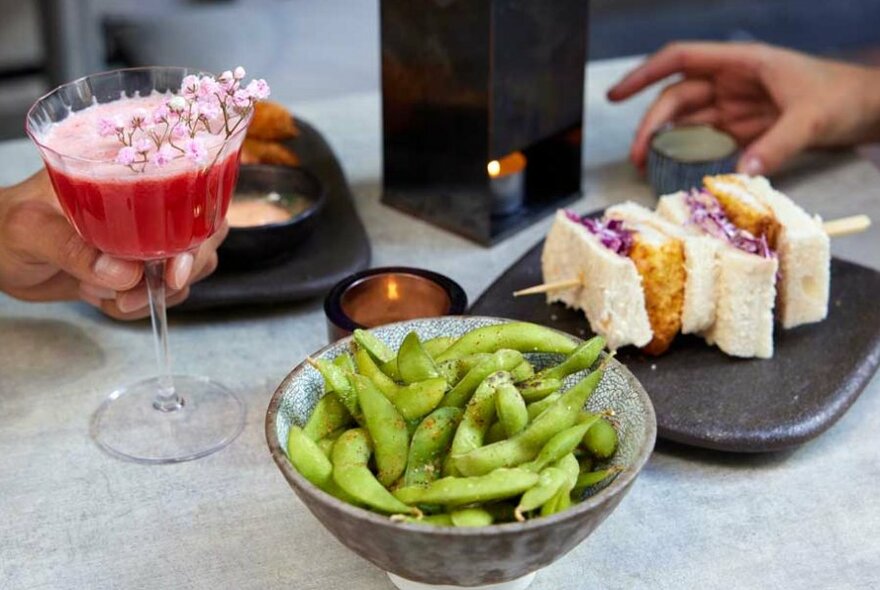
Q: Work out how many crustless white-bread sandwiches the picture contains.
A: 2